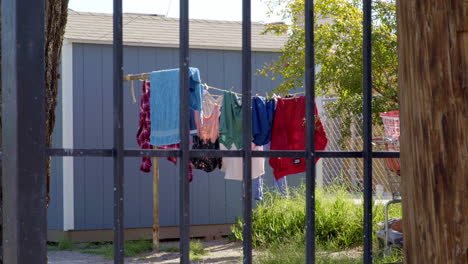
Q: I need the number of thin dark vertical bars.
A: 5